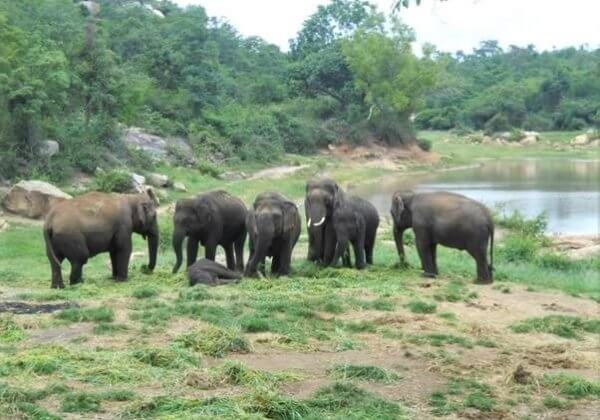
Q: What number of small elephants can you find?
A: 2